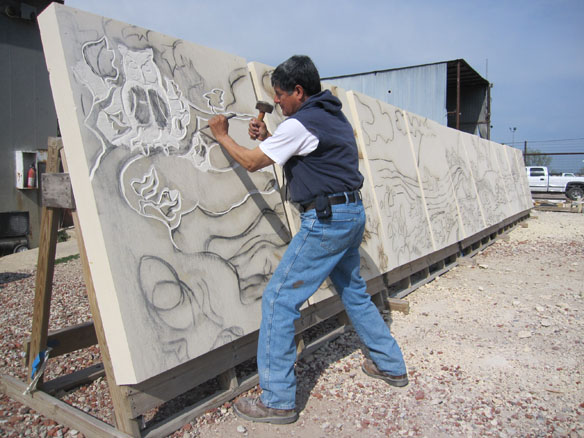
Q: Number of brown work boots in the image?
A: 2